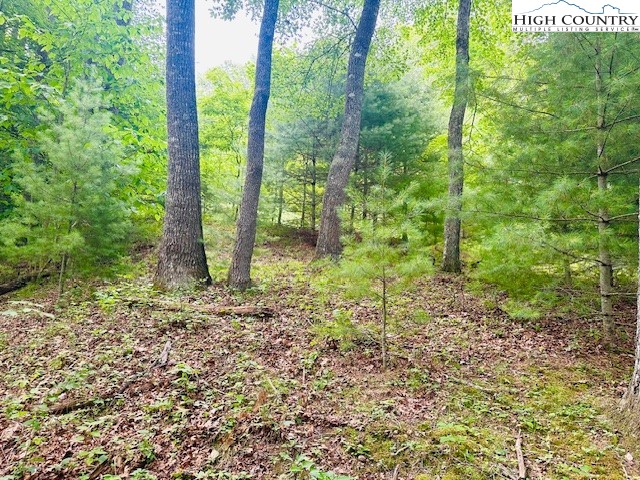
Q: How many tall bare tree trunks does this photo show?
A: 4